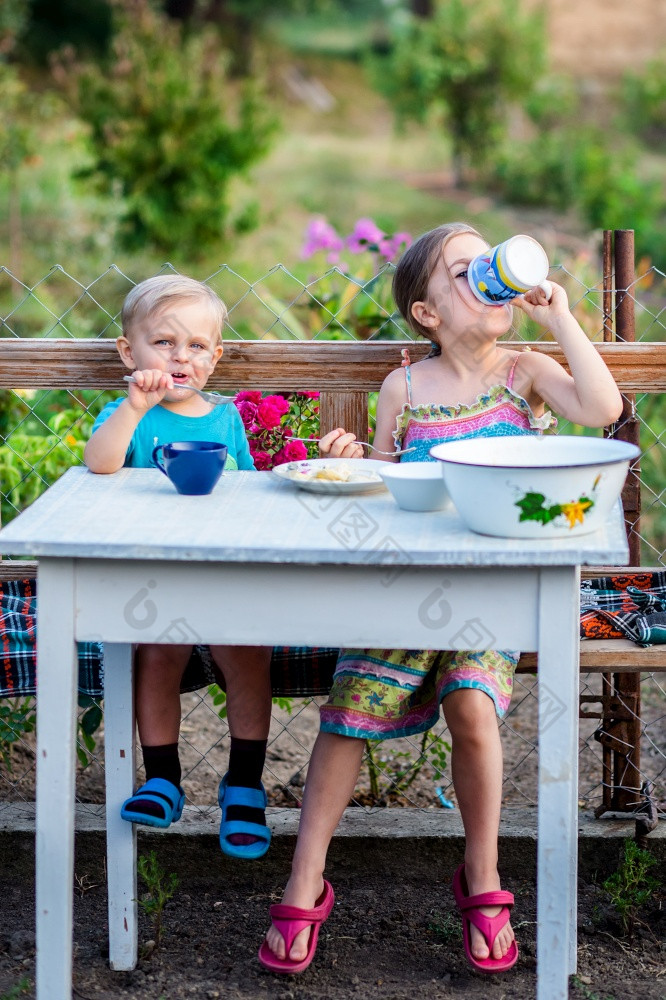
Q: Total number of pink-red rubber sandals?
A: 2